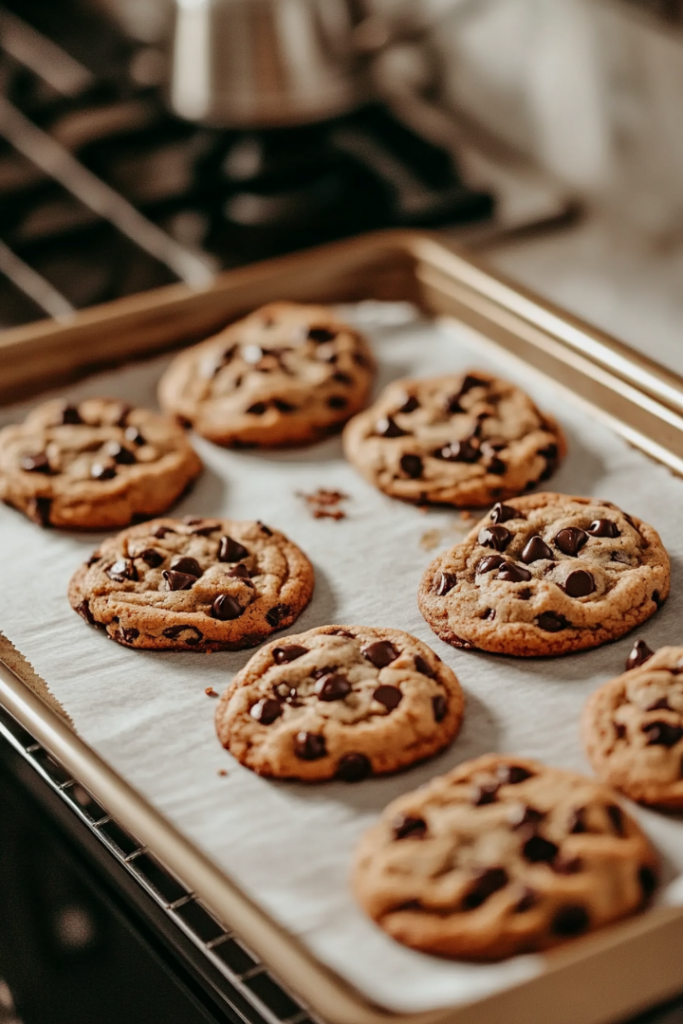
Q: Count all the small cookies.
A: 8